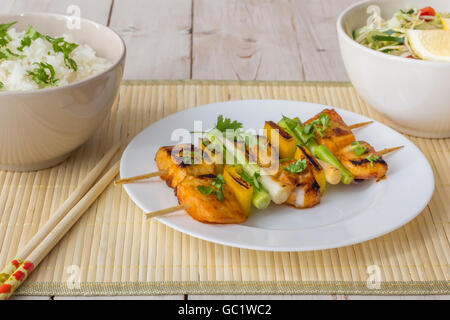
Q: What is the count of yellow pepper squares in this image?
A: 4